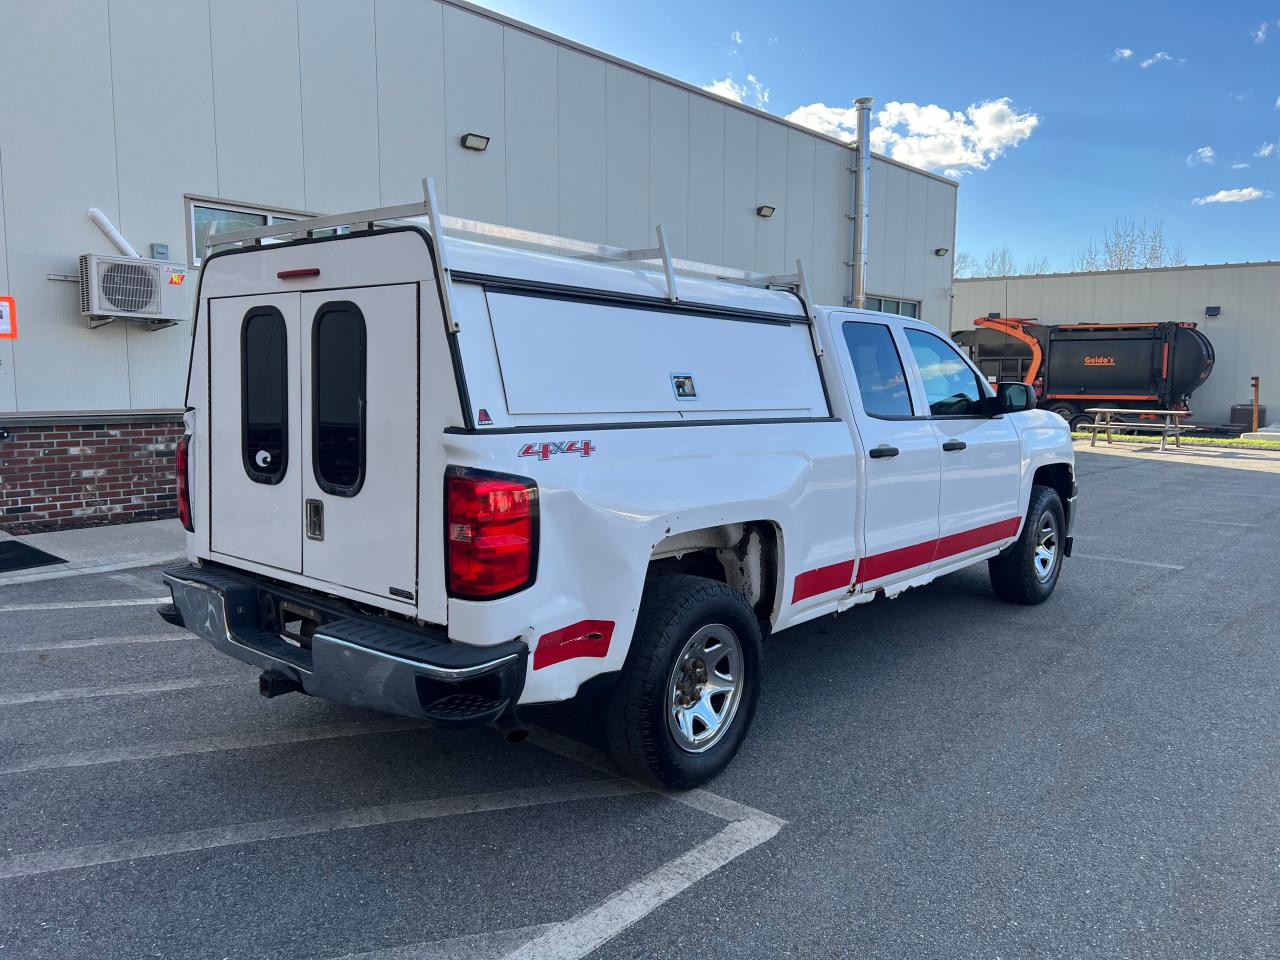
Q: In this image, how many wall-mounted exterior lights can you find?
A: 4